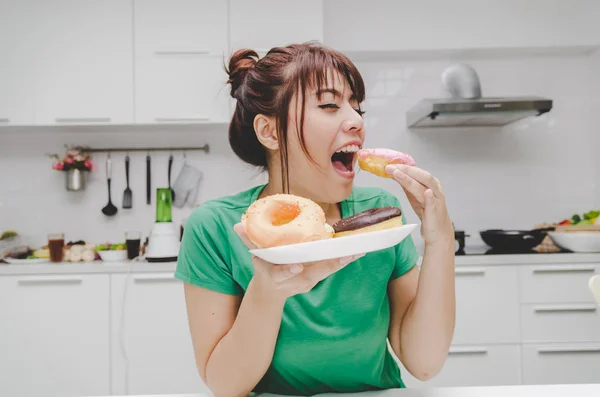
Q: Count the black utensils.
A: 4